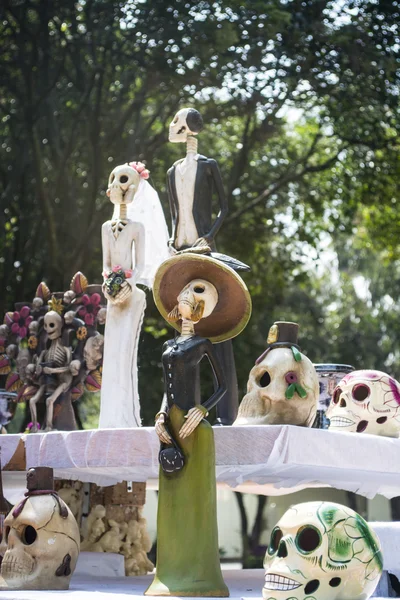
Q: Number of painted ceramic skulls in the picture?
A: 4